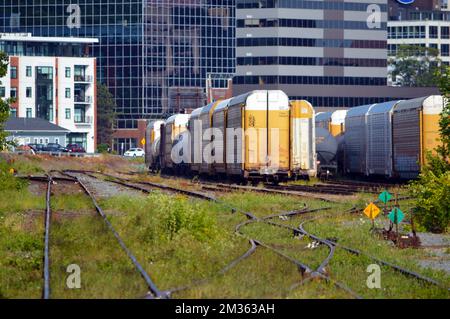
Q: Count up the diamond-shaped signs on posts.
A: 3